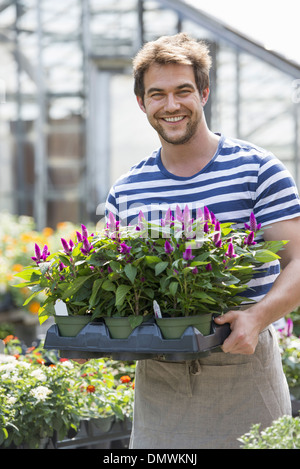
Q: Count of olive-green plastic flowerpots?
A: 3